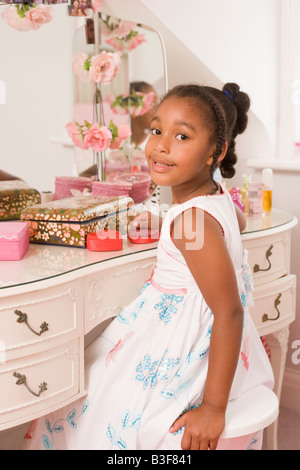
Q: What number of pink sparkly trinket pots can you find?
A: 3